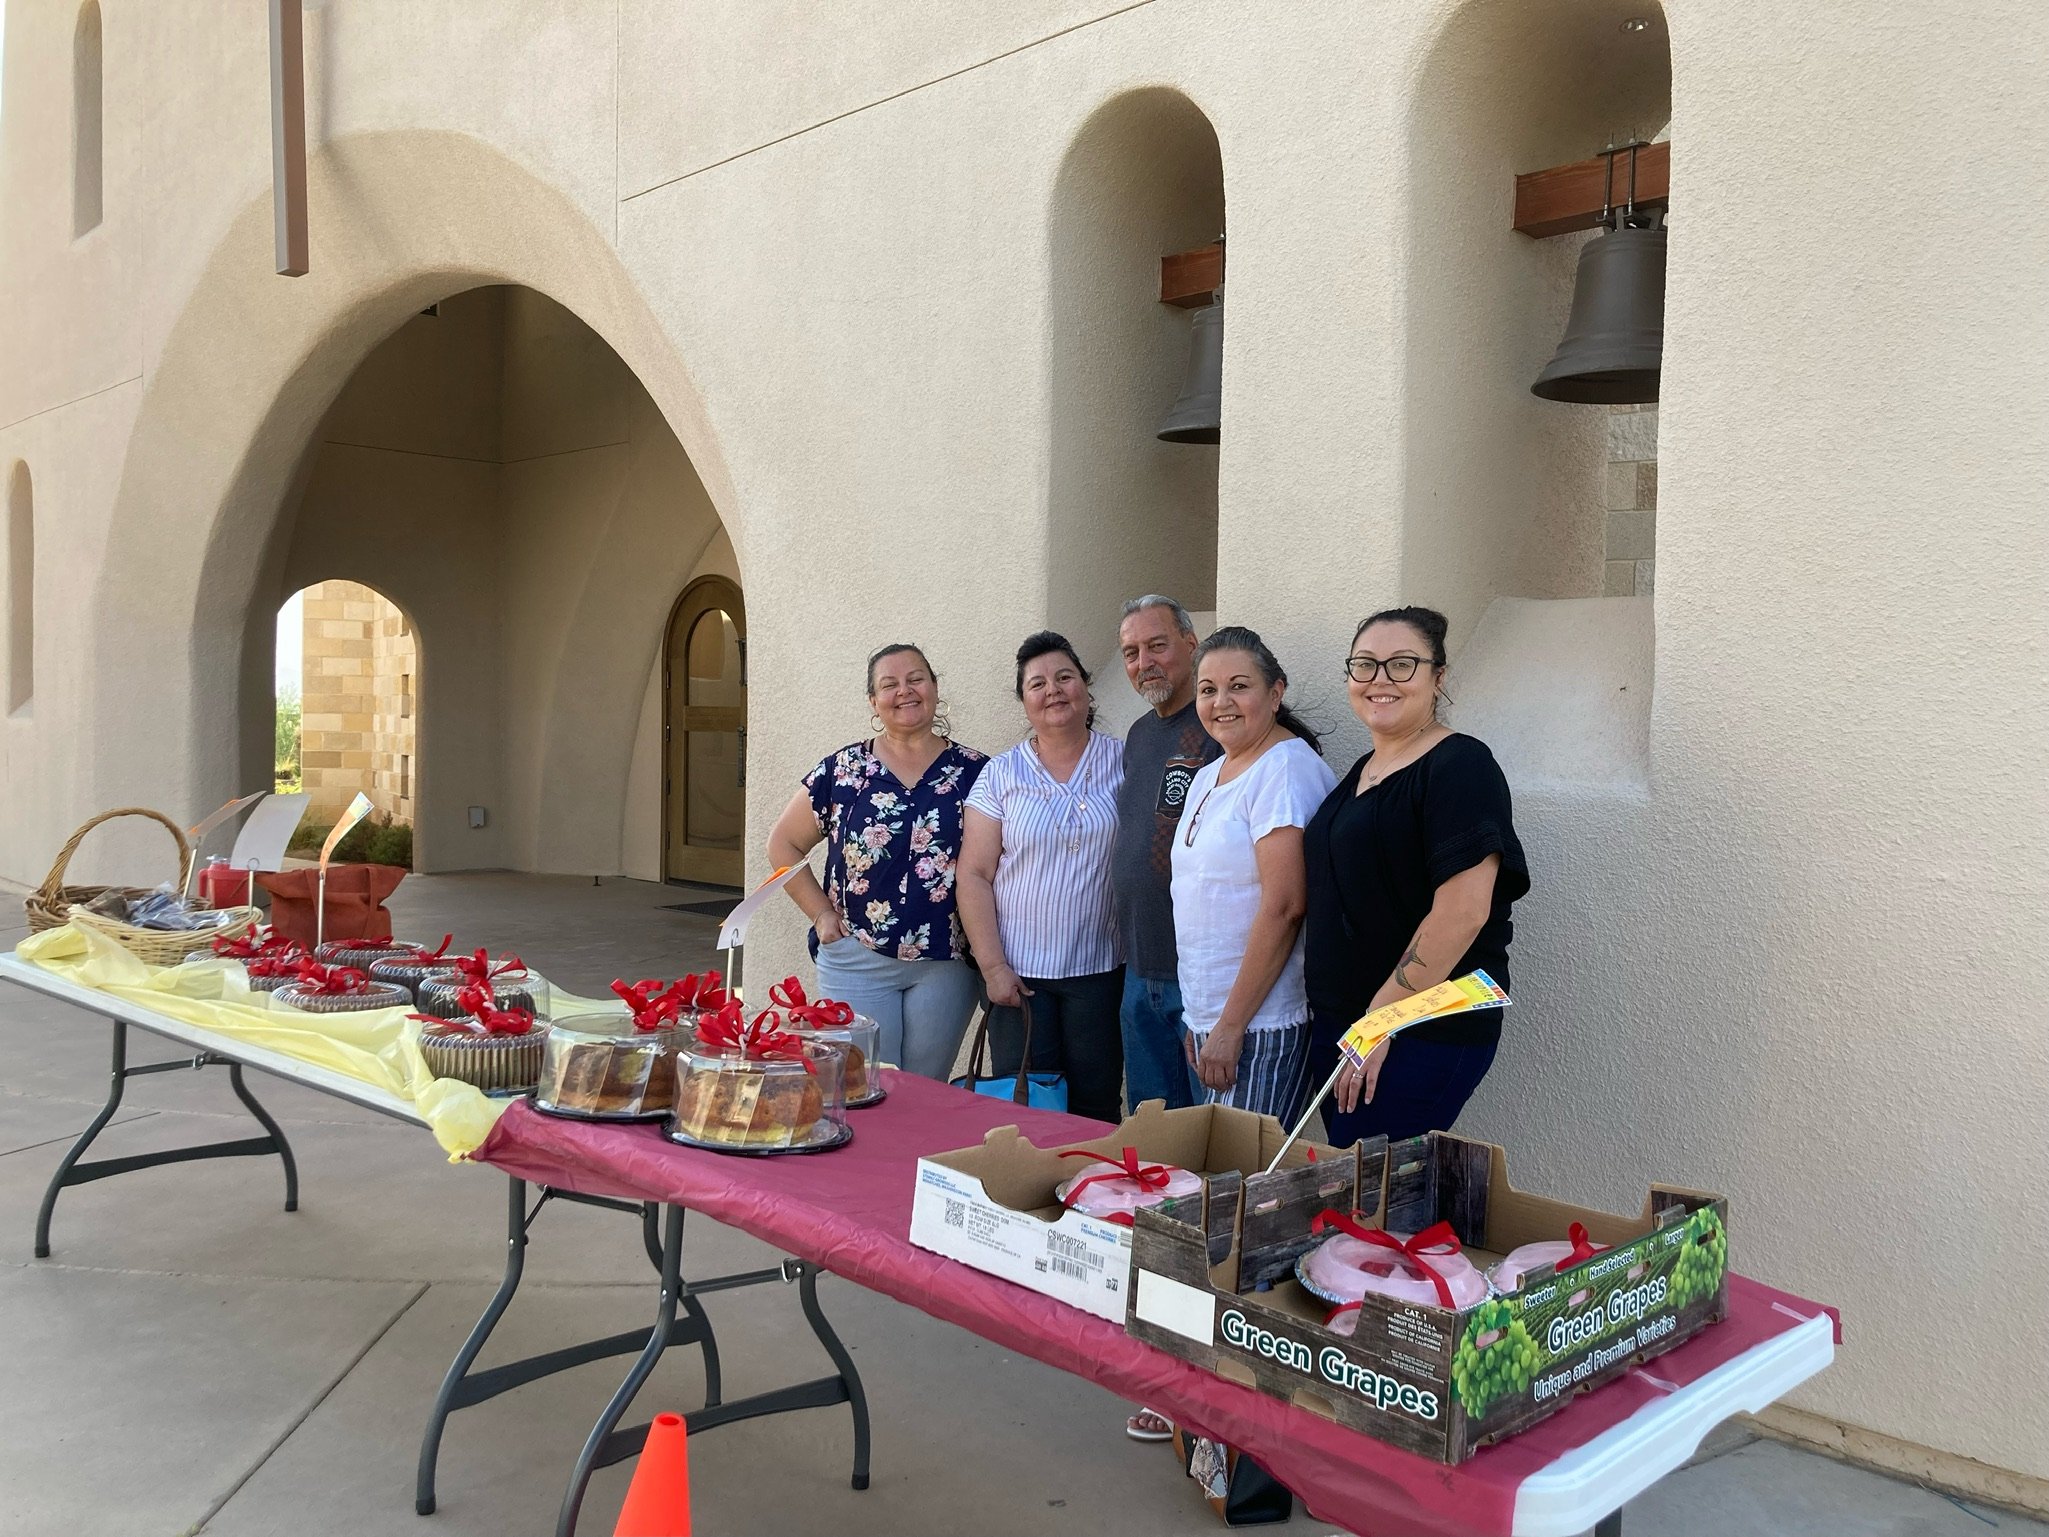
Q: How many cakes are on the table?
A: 11